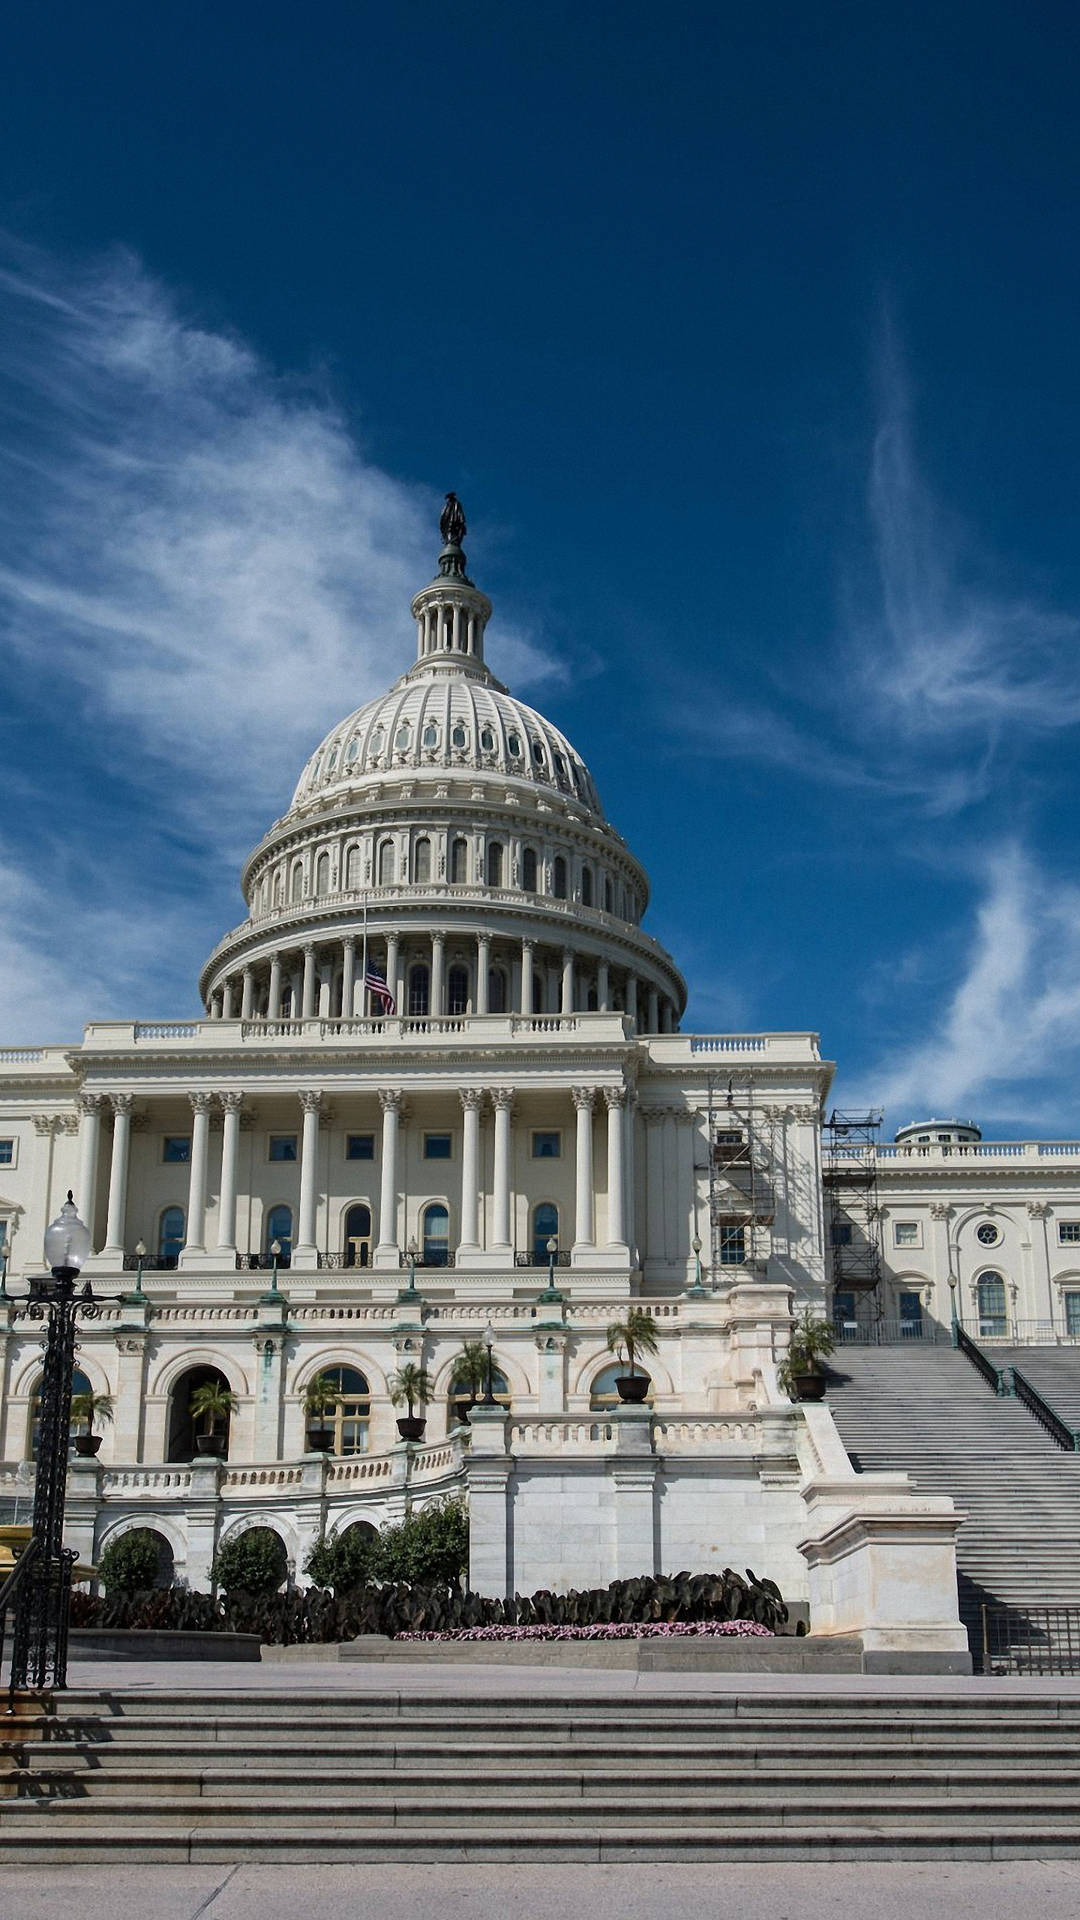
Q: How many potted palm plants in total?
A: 7